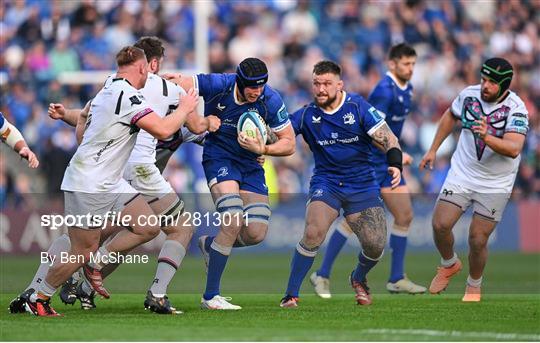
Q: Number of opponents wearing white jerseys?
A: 3